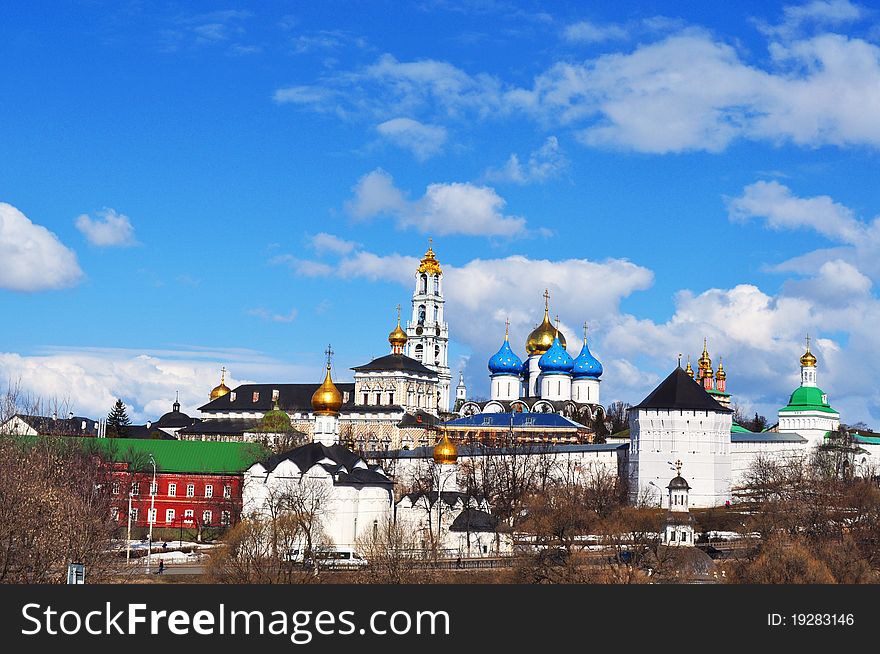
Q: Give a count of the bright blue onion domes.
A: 3